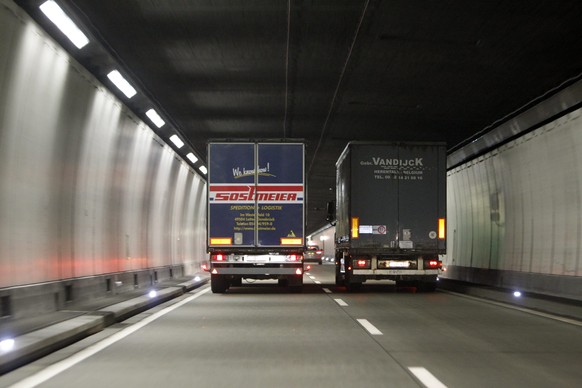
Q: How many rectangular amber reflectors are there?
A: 4